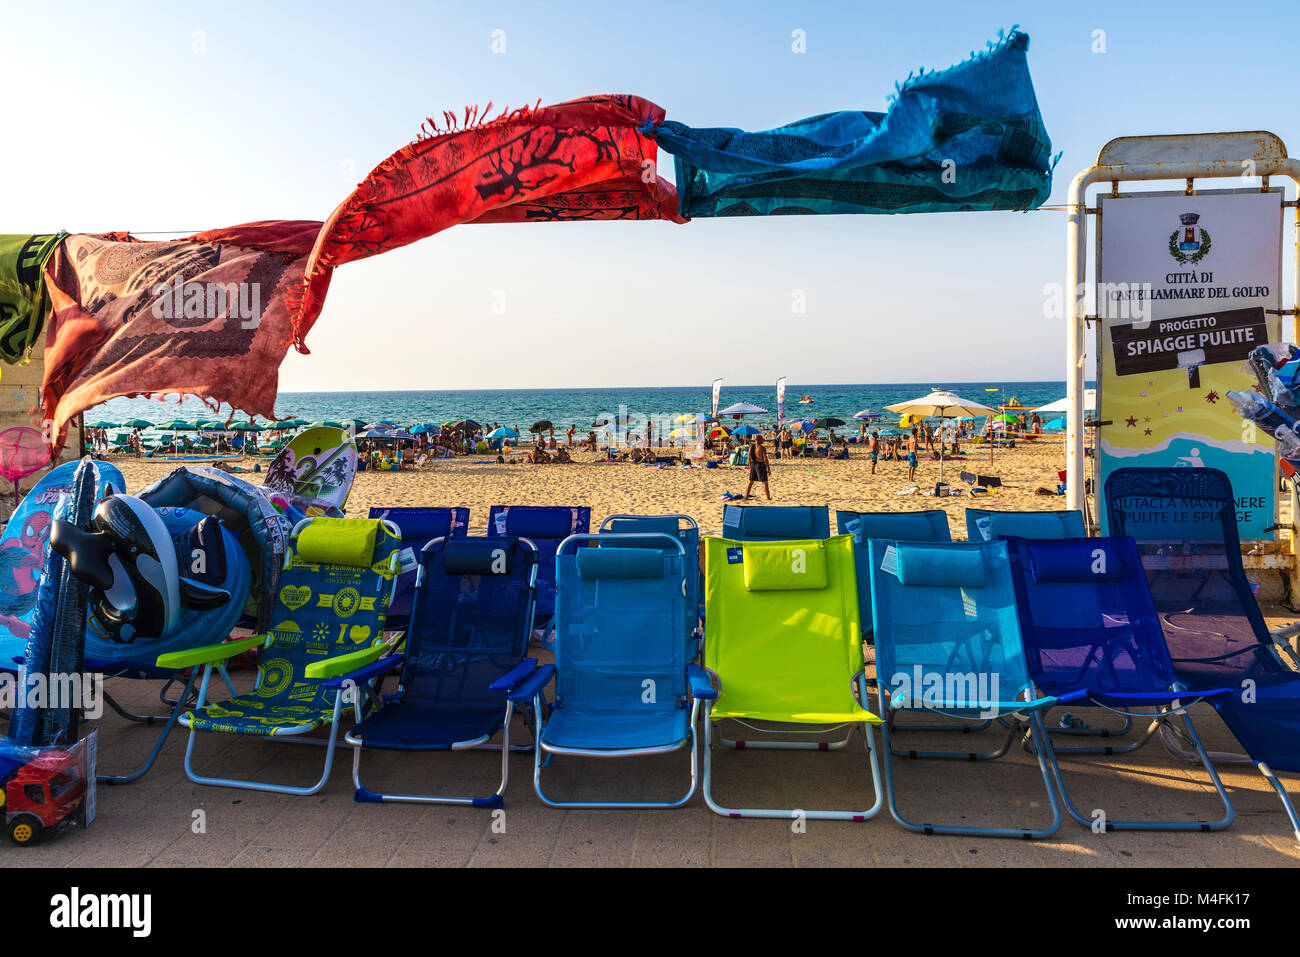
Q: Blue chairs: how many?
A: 11